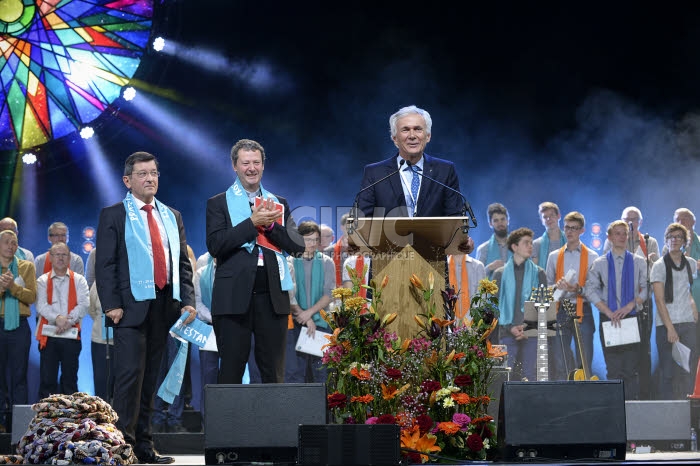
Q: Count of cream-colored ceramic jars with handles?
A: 0